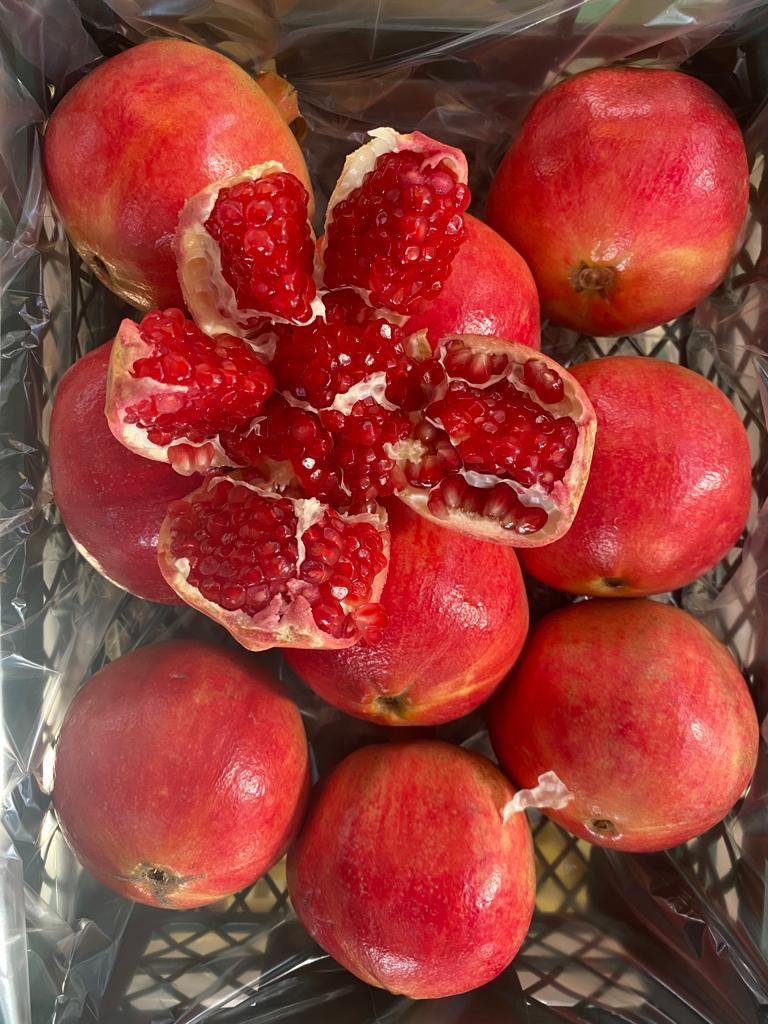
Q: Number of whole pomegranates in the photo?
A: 9